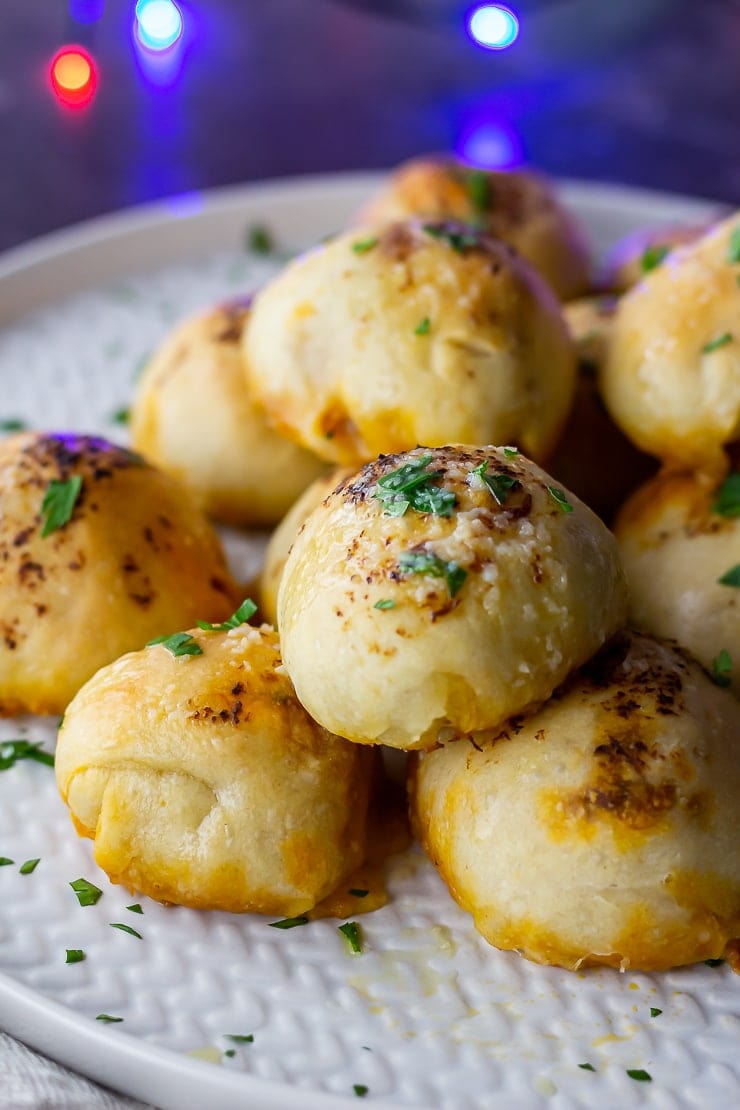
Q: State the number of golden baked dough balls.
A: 12